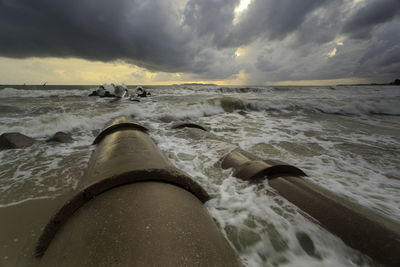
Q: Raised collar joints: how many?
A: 4